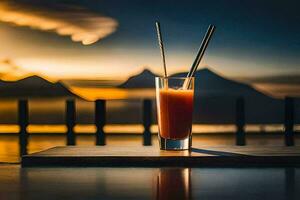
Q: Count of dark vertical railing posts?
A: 6